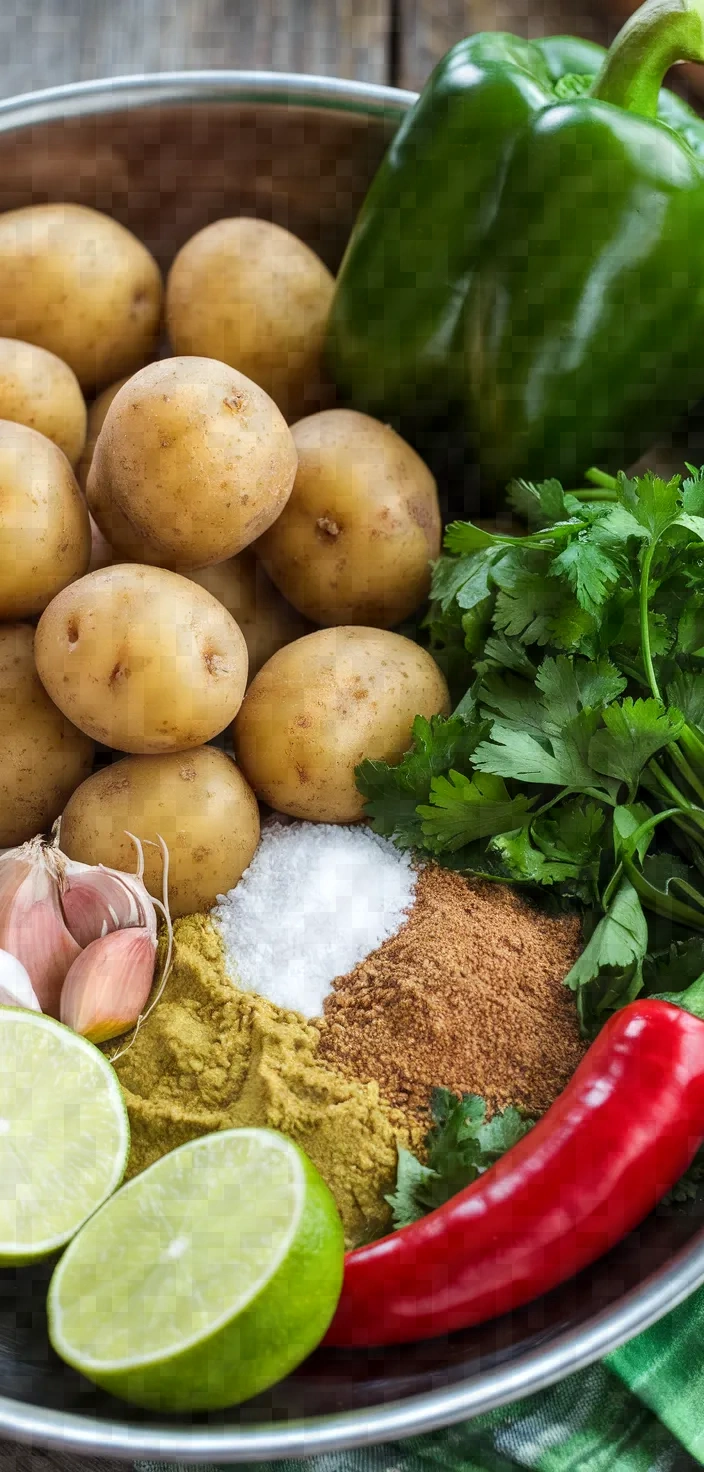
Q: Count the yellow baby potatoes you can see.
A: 12